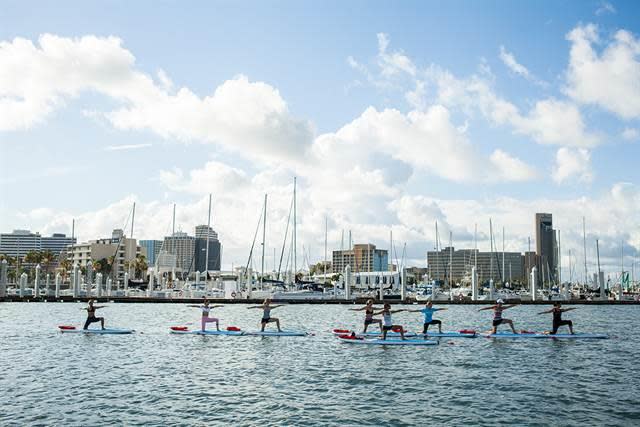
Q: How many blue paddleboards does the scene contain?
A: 8